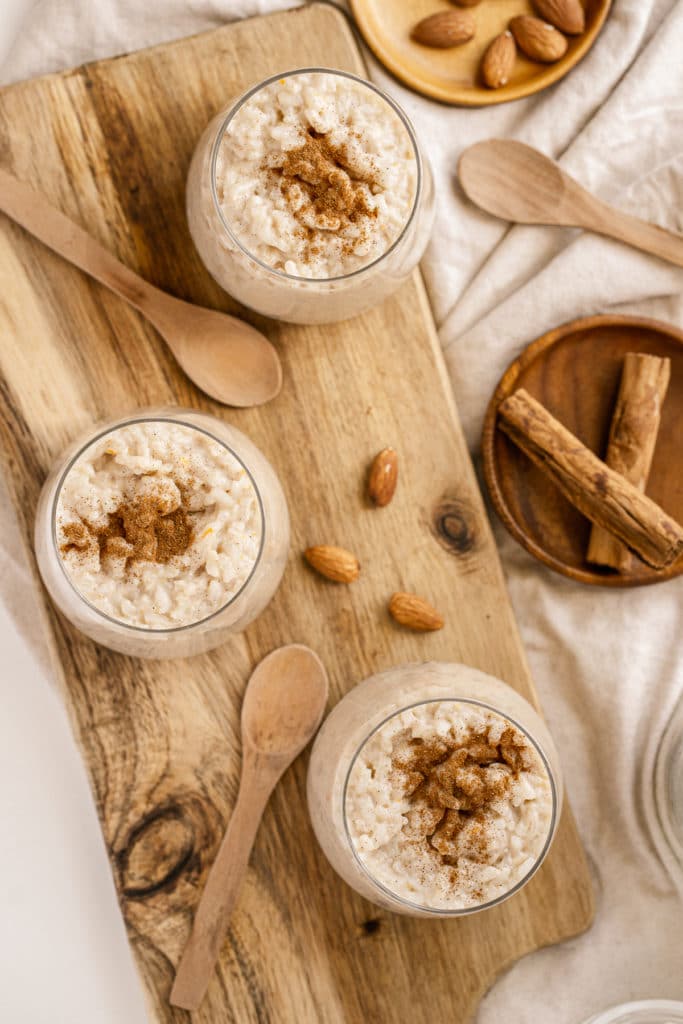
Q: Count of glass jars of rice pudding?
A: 3